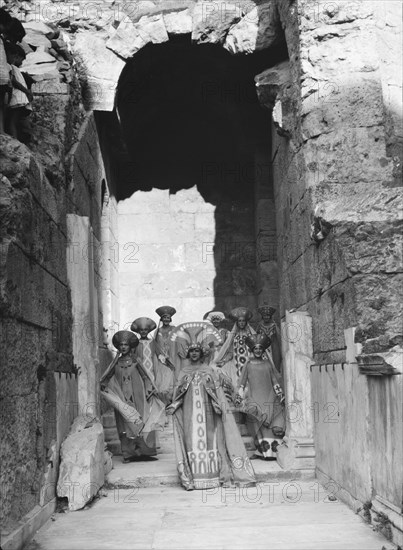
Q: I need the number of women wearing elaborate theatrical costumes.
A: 8